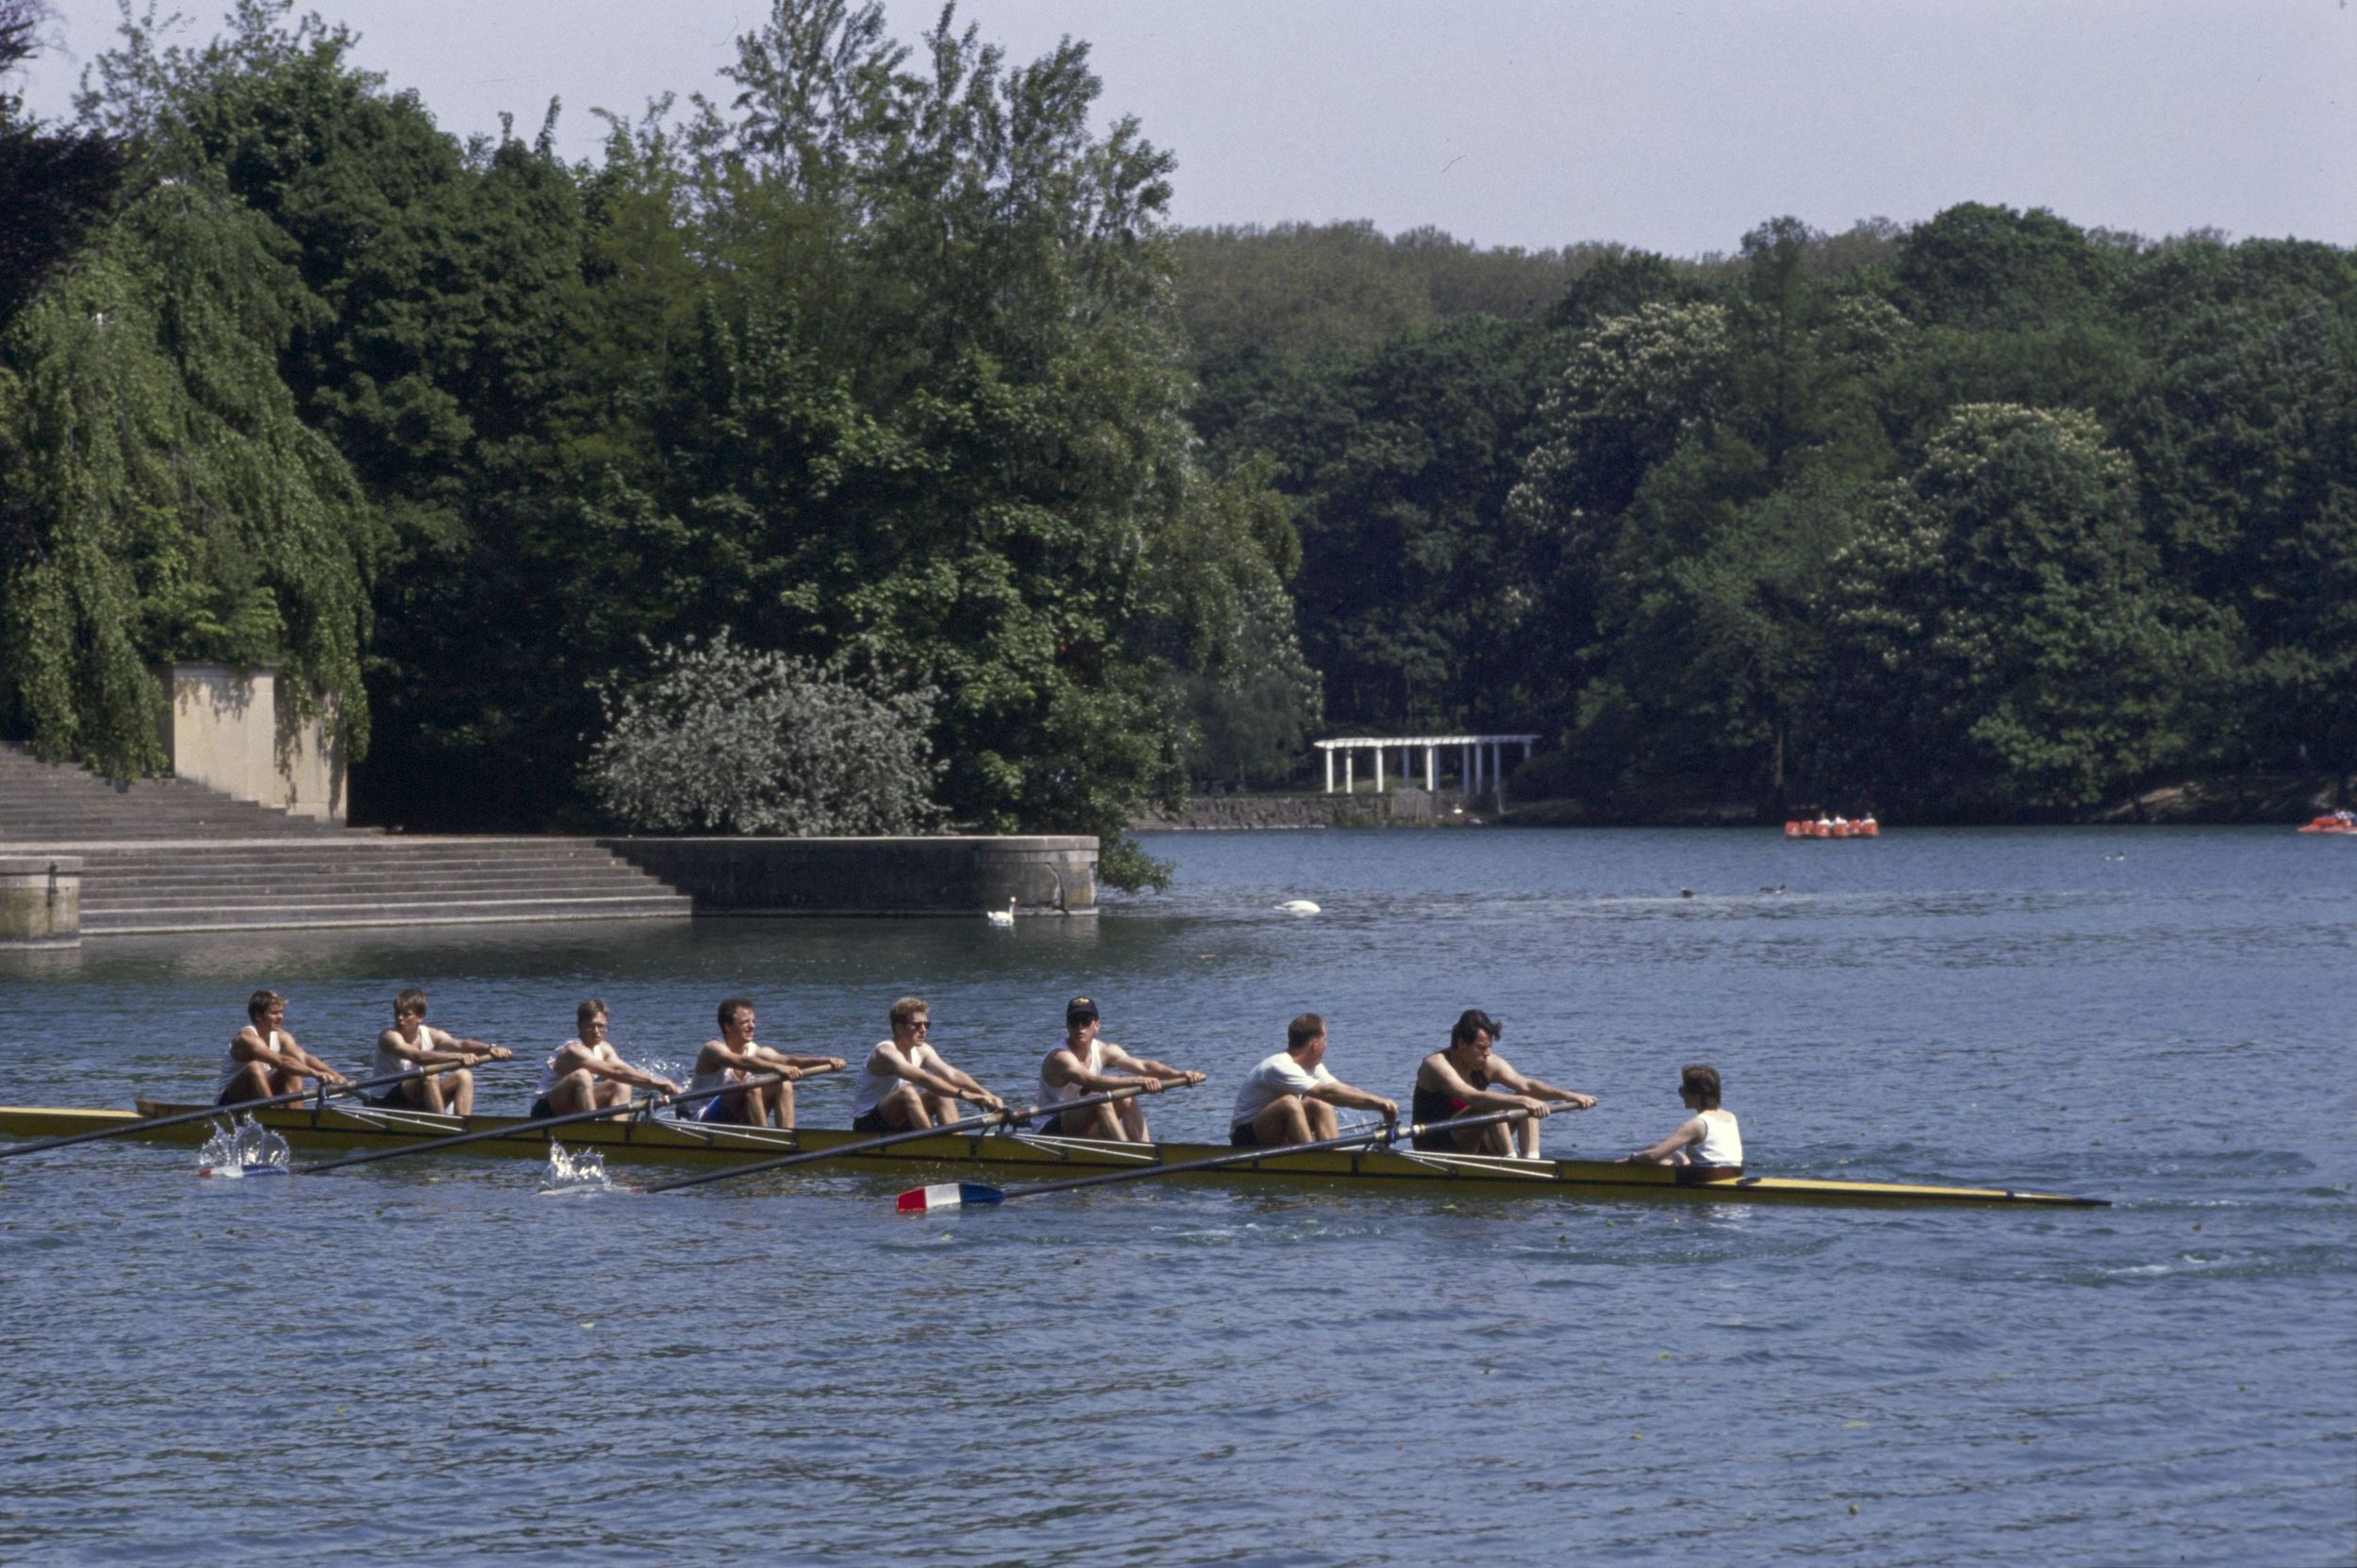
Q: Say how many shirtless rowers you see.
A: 0